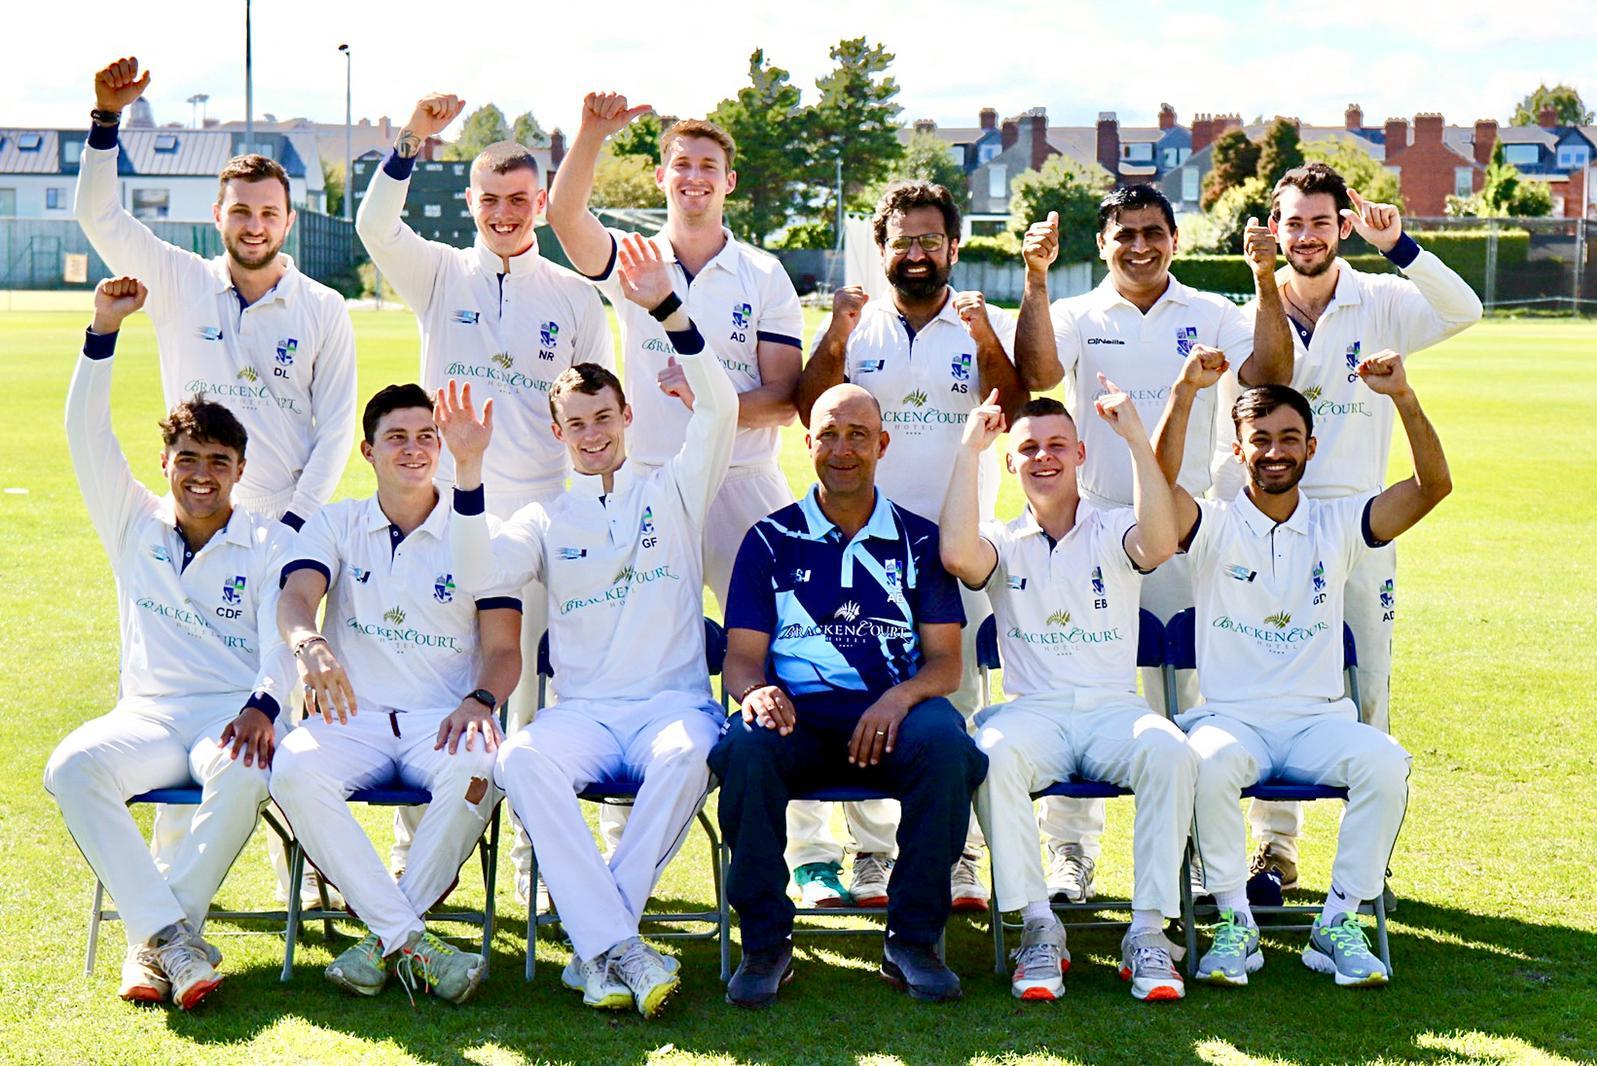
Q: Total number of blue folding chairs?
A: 6